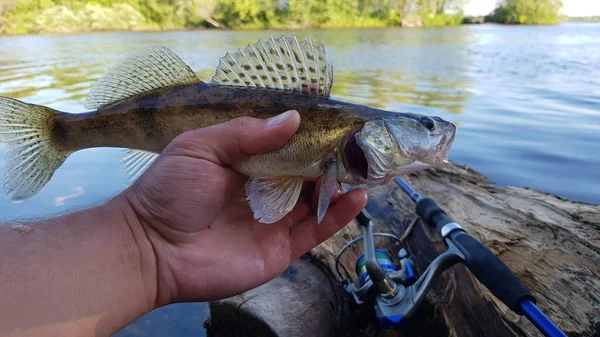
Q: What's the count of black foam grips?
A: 2